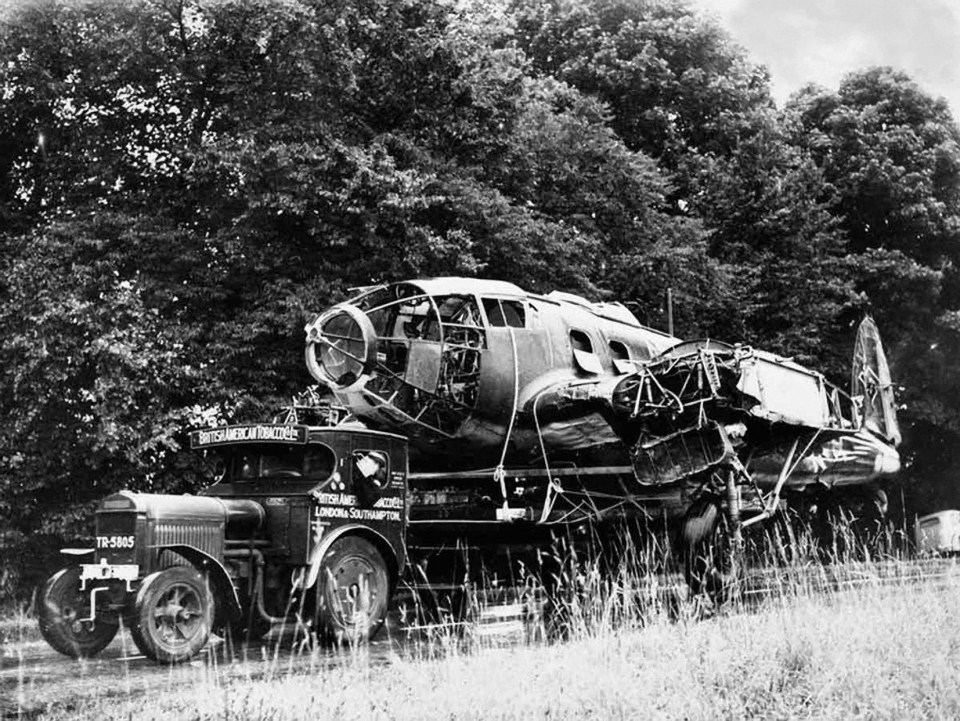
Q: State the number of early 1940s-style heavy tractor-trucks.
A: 1